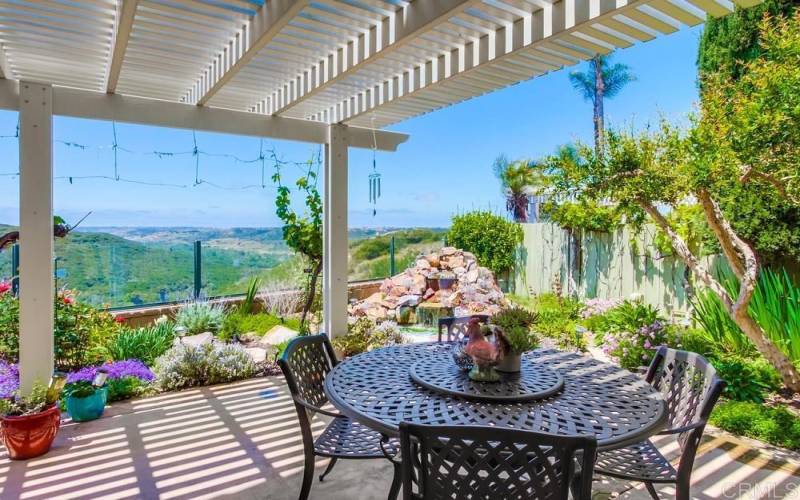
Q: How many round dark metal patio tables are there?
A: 1